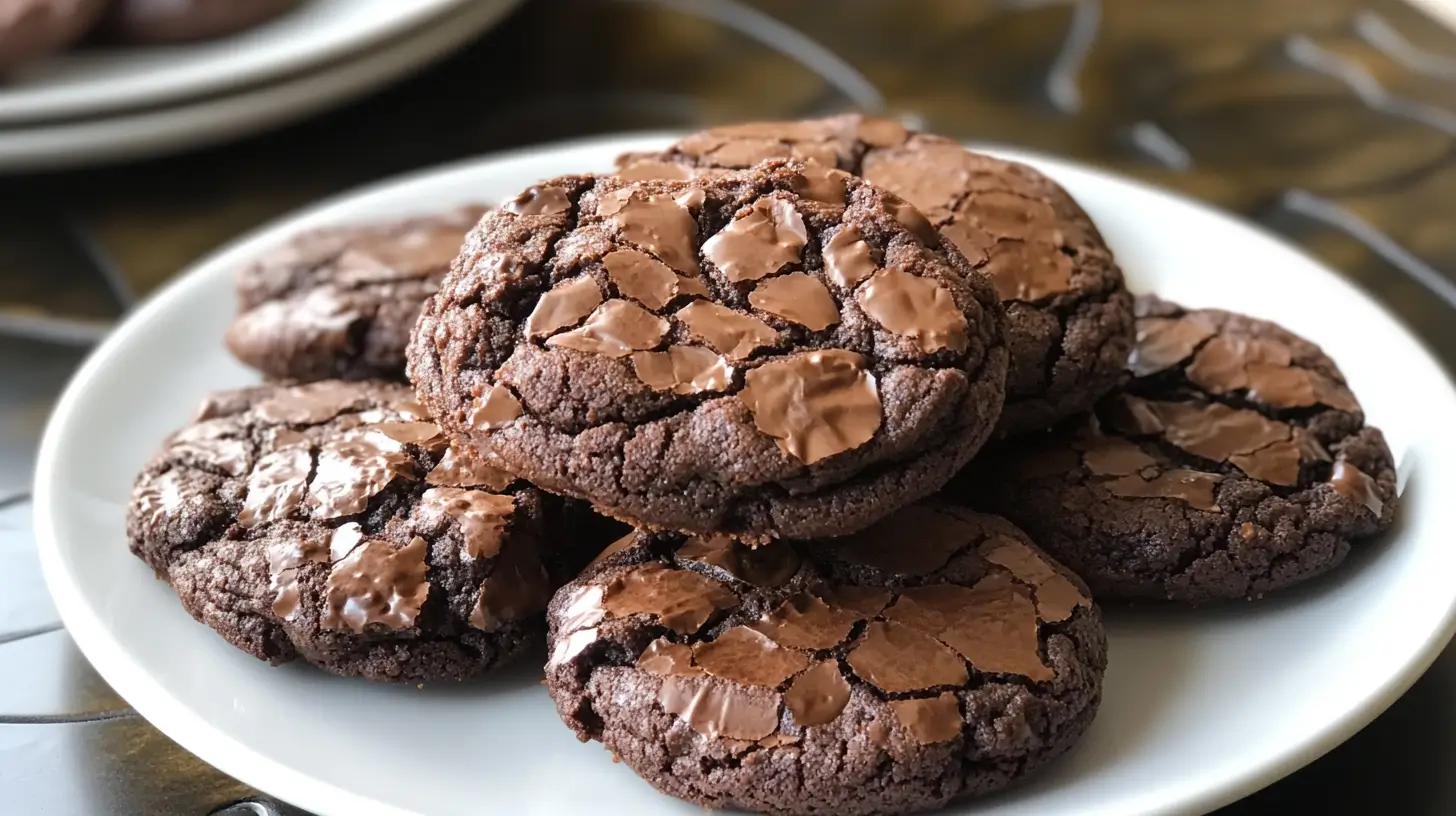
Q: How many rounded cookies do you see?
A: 6